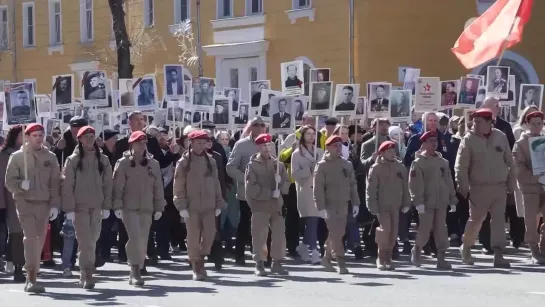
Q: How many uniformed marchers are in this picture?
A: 10